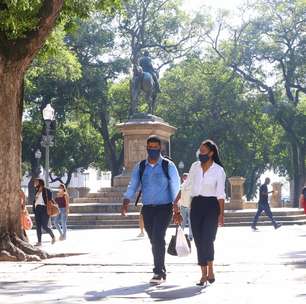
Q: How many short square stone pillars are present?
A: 2